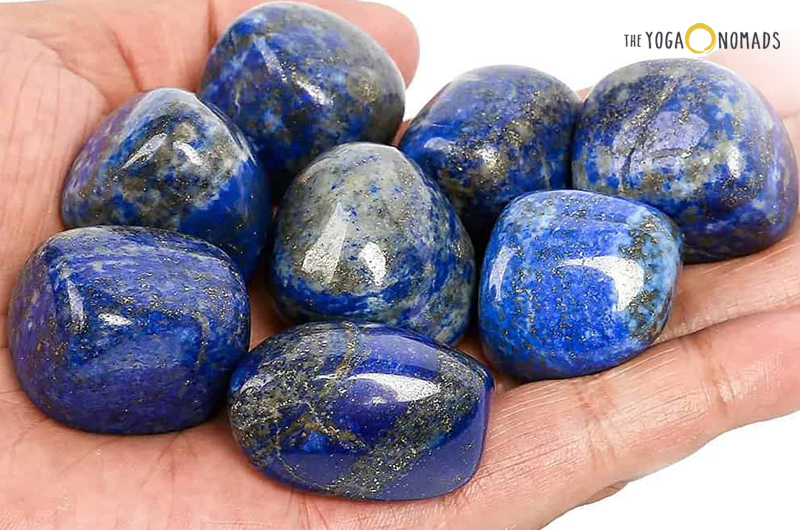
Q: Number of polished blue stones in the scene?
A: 8